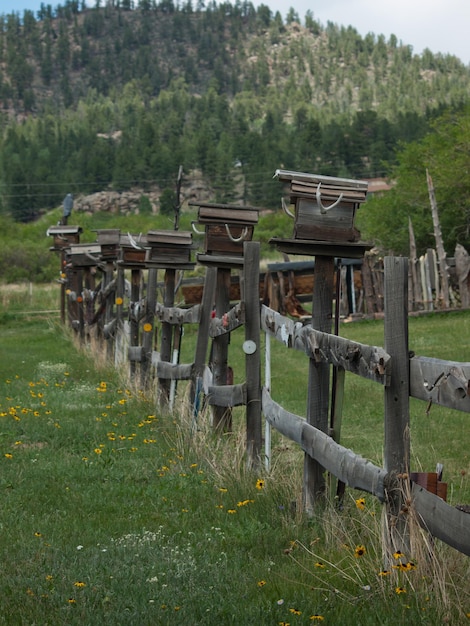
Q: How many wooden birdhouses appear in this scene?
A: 7